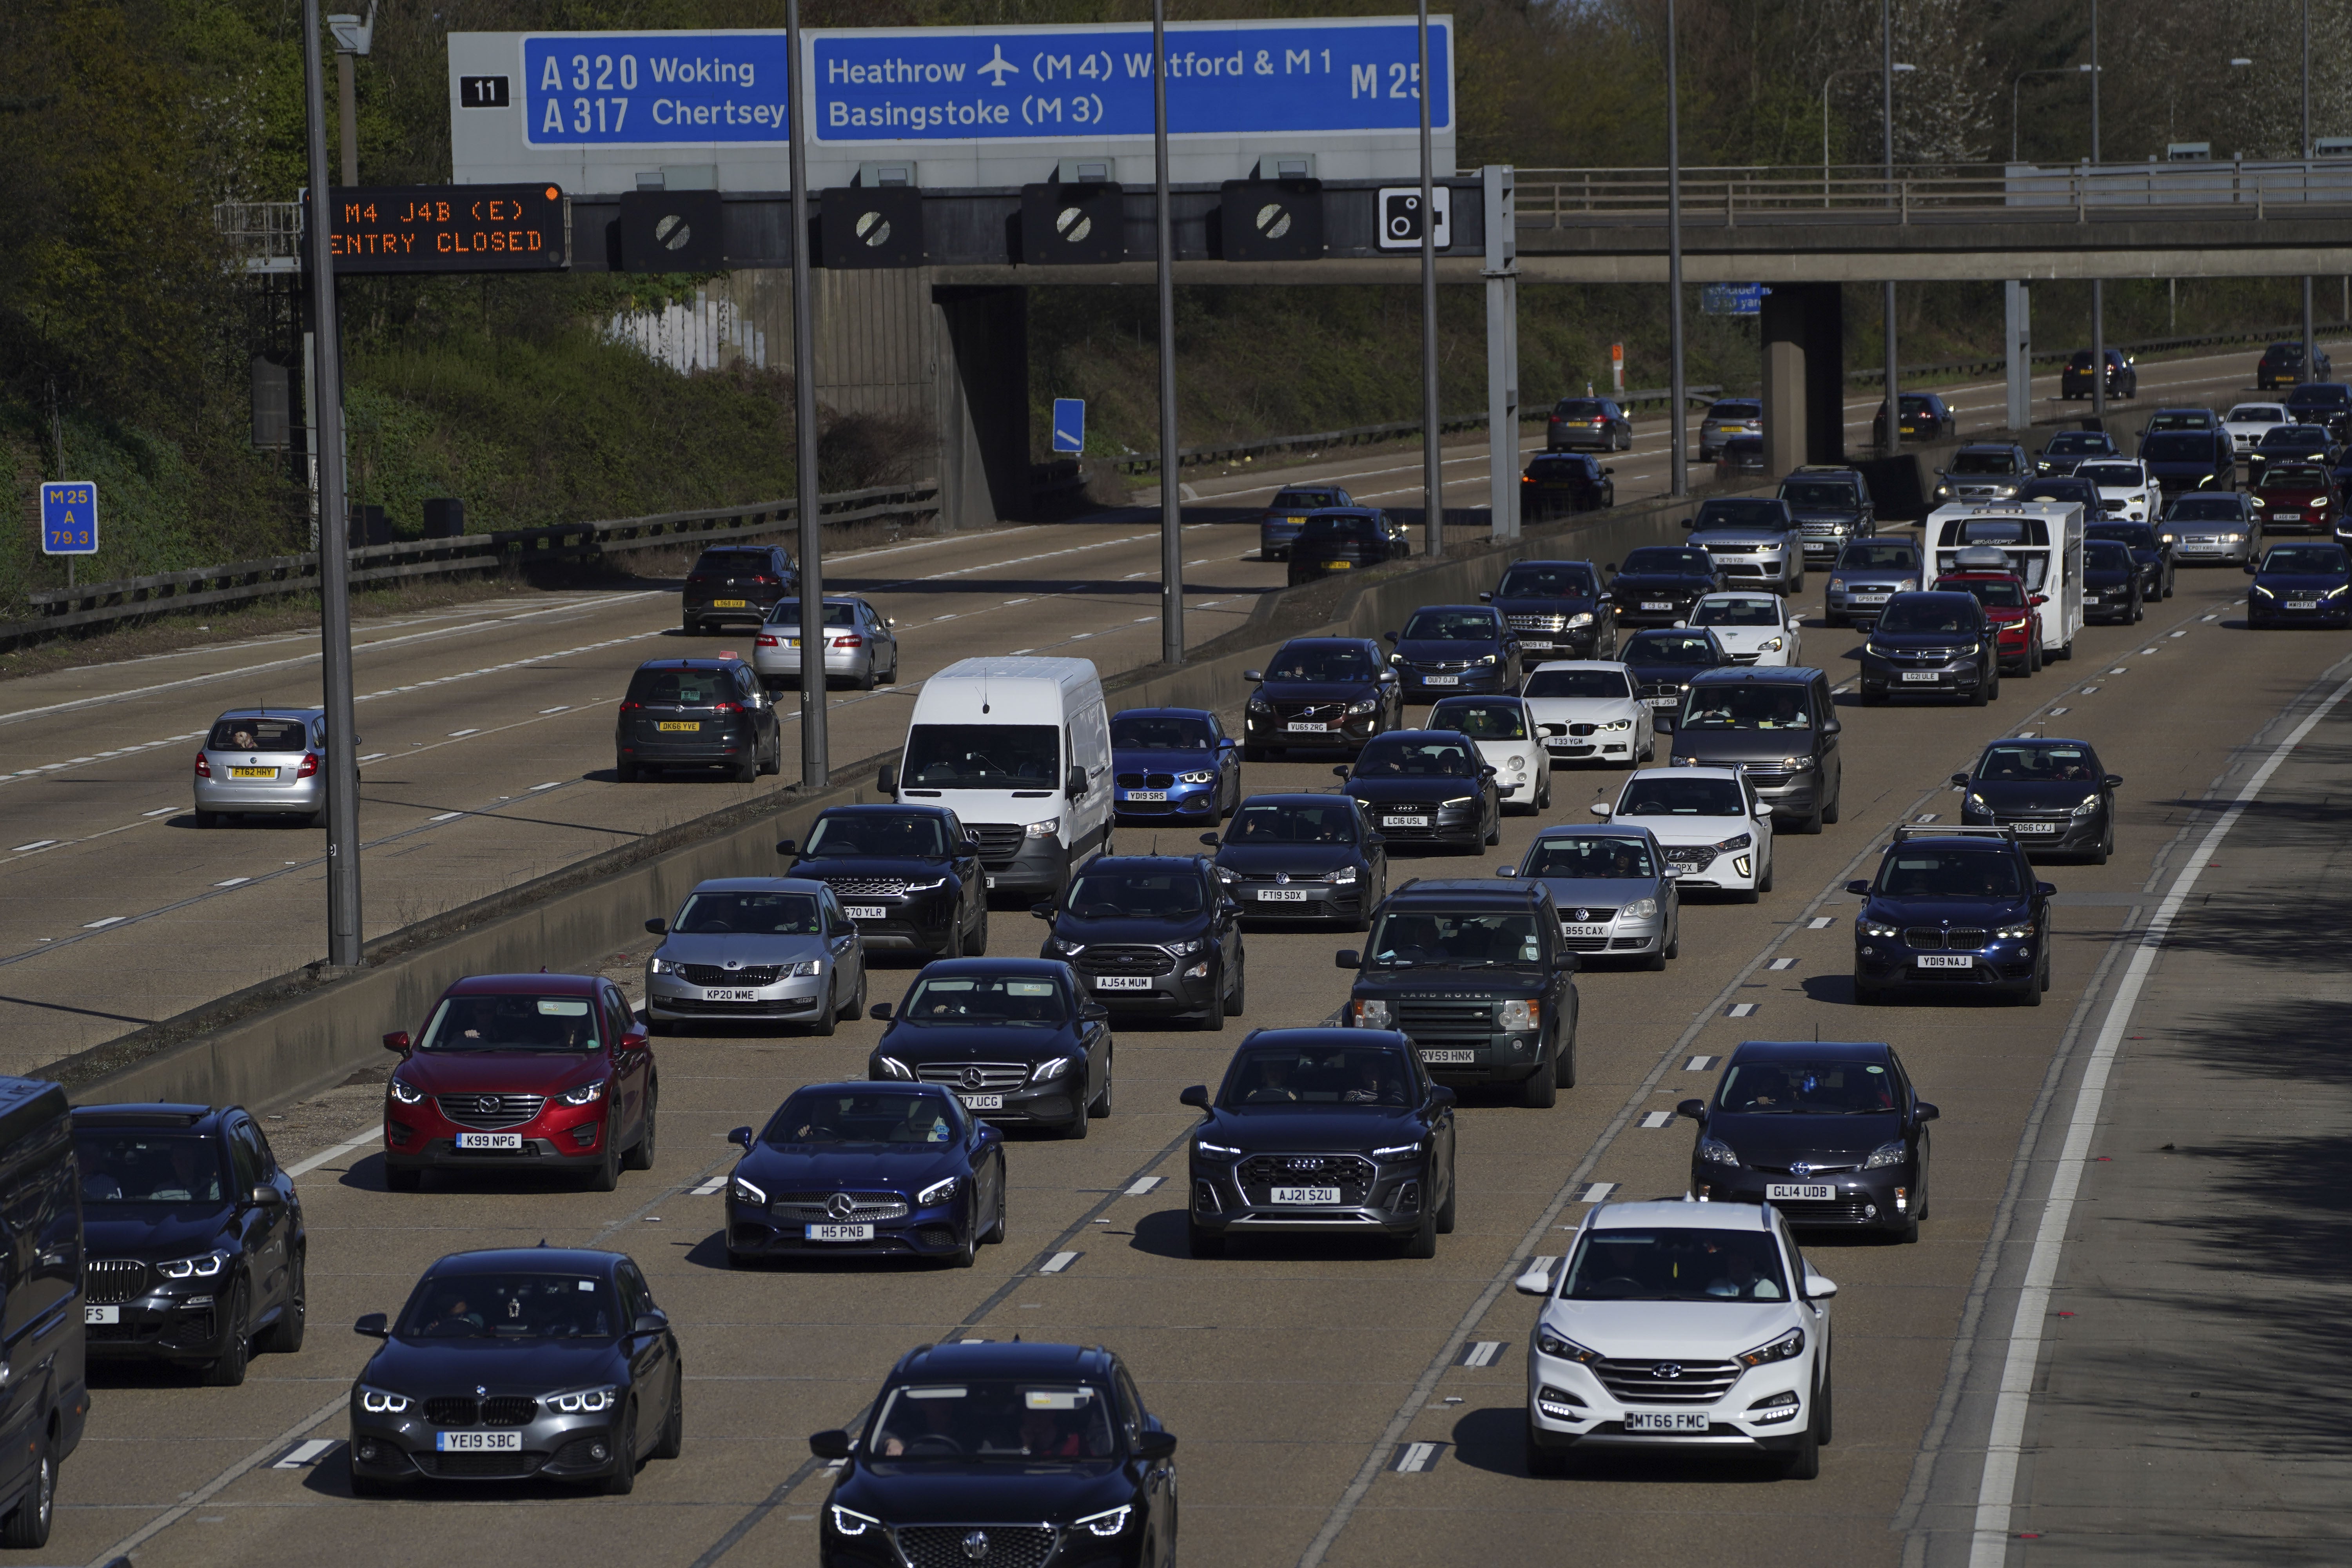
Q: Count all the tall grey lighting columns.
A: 8